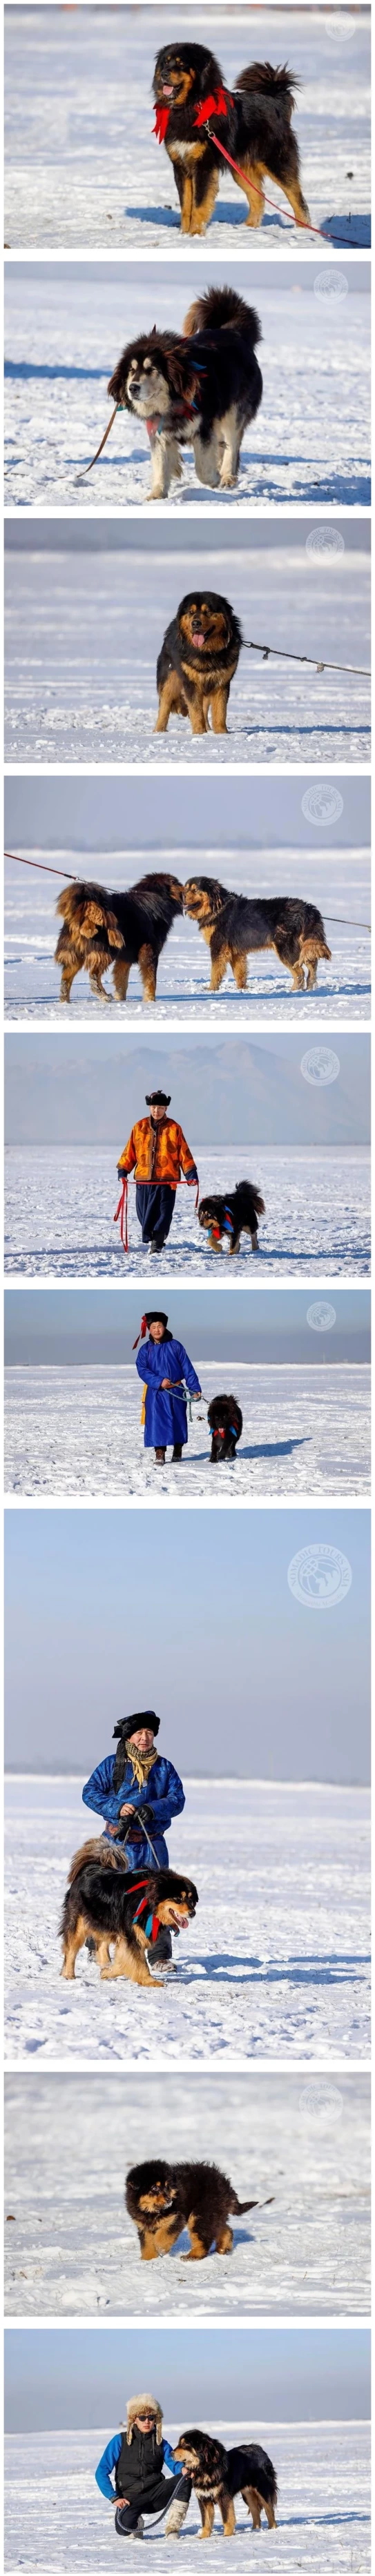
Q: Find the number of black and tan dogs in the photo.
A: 8